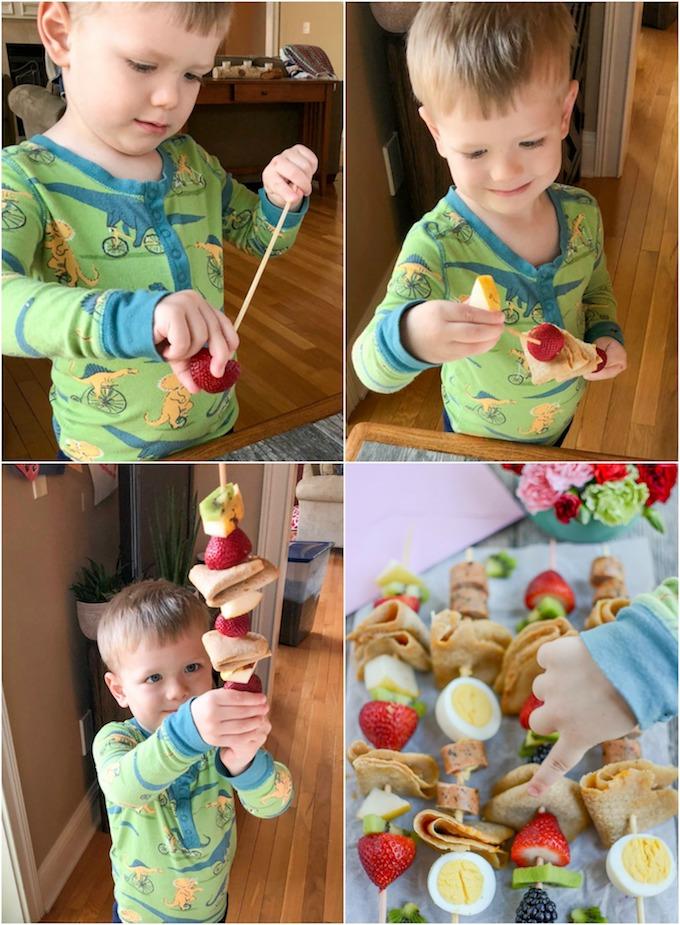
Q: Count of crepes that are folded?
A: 11